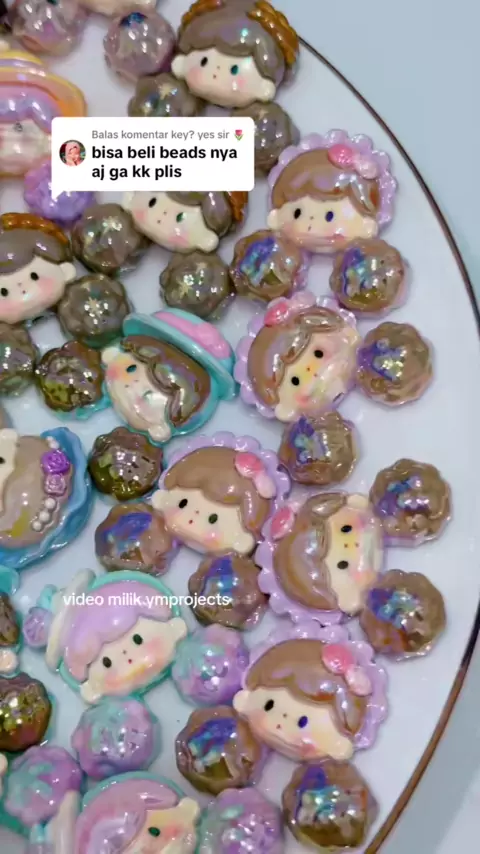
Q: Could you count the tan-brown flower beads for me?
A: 10